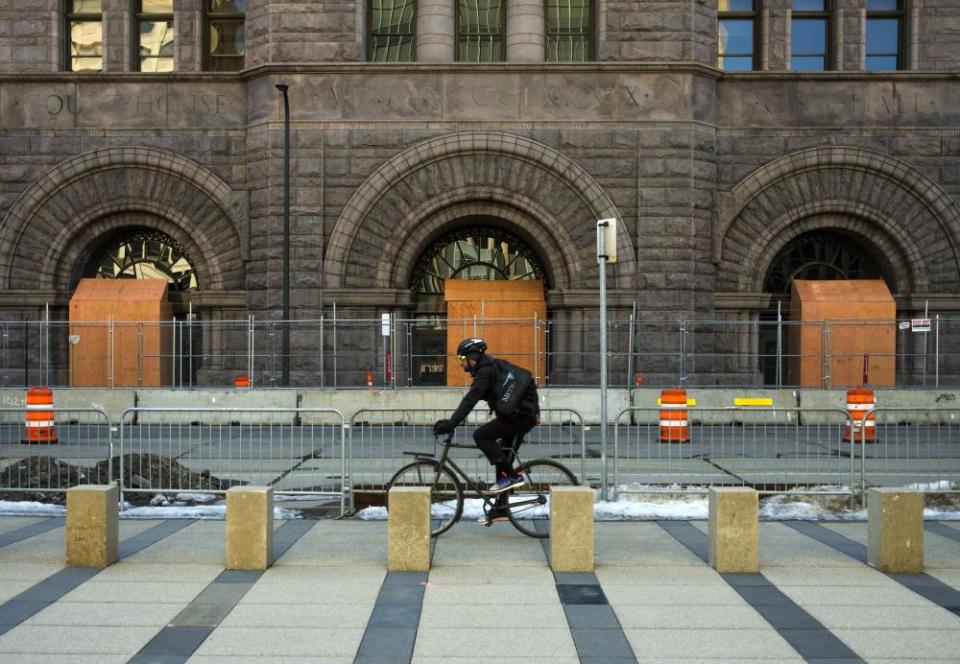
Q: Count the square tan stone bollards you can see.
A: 6